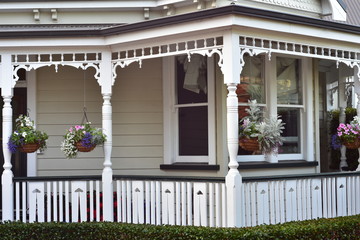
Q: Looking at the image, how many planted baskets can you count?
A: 4